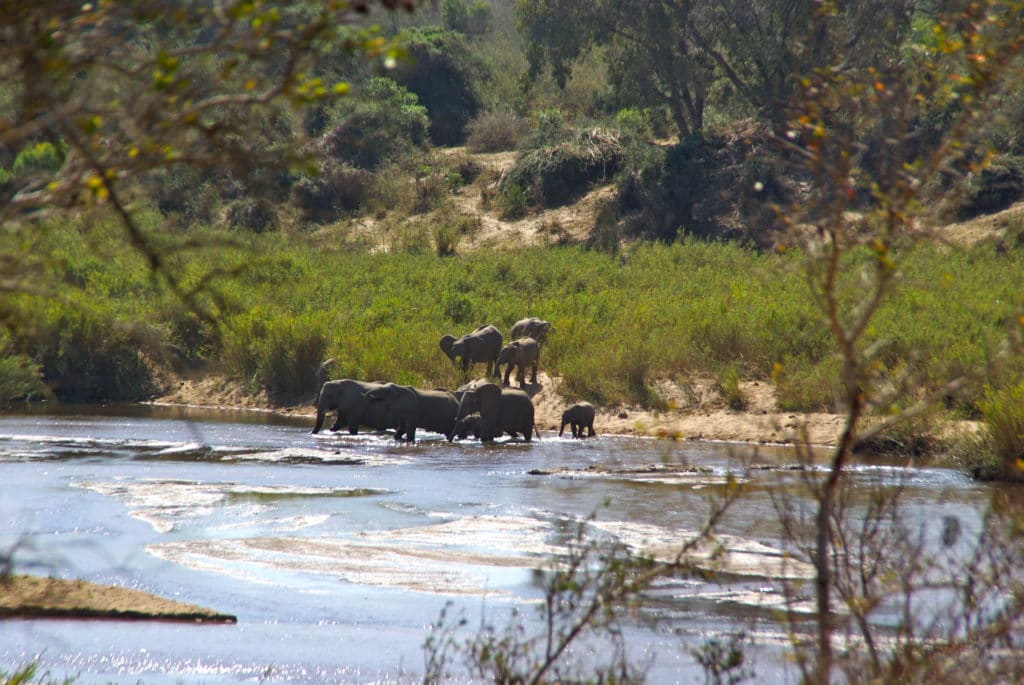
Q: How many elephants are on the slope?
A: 3